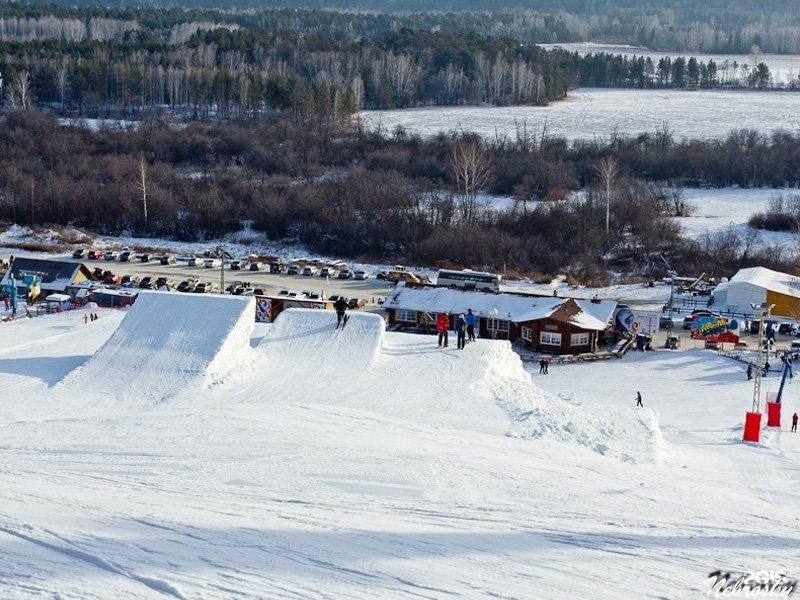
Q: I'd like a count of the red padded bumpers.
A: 2